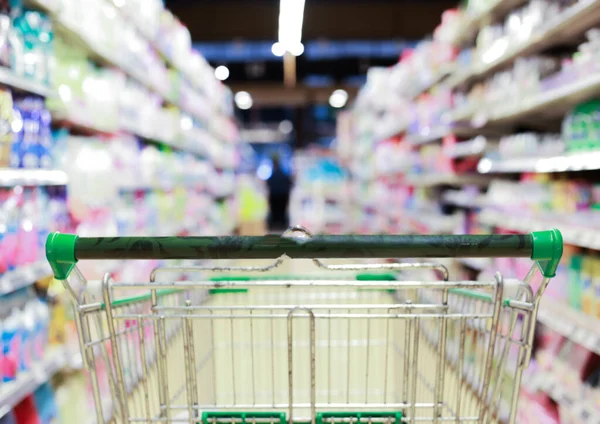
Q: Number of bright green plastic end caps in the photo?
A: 2